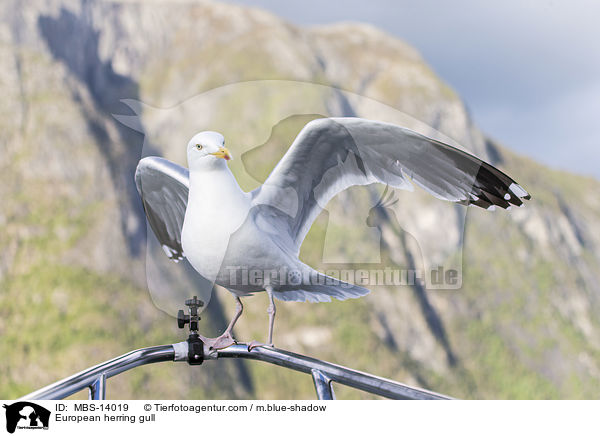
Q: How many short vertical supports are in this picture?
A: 2